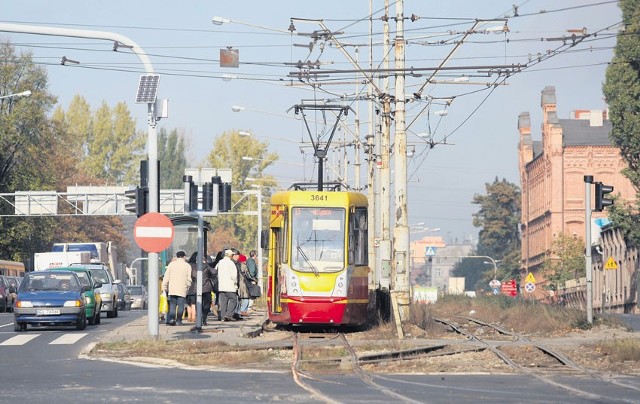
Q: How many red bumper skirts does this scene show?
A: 1